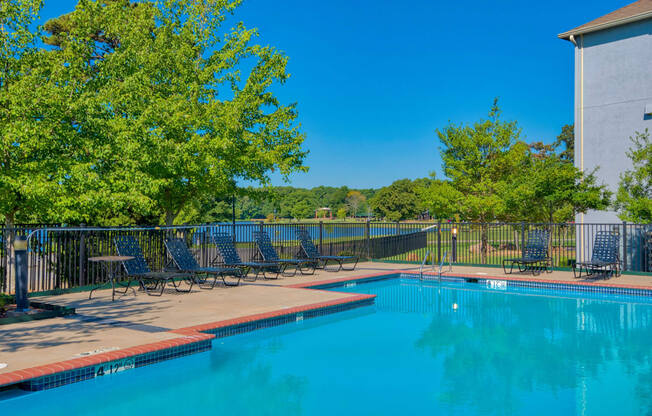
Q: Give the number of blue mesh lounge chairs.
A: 7